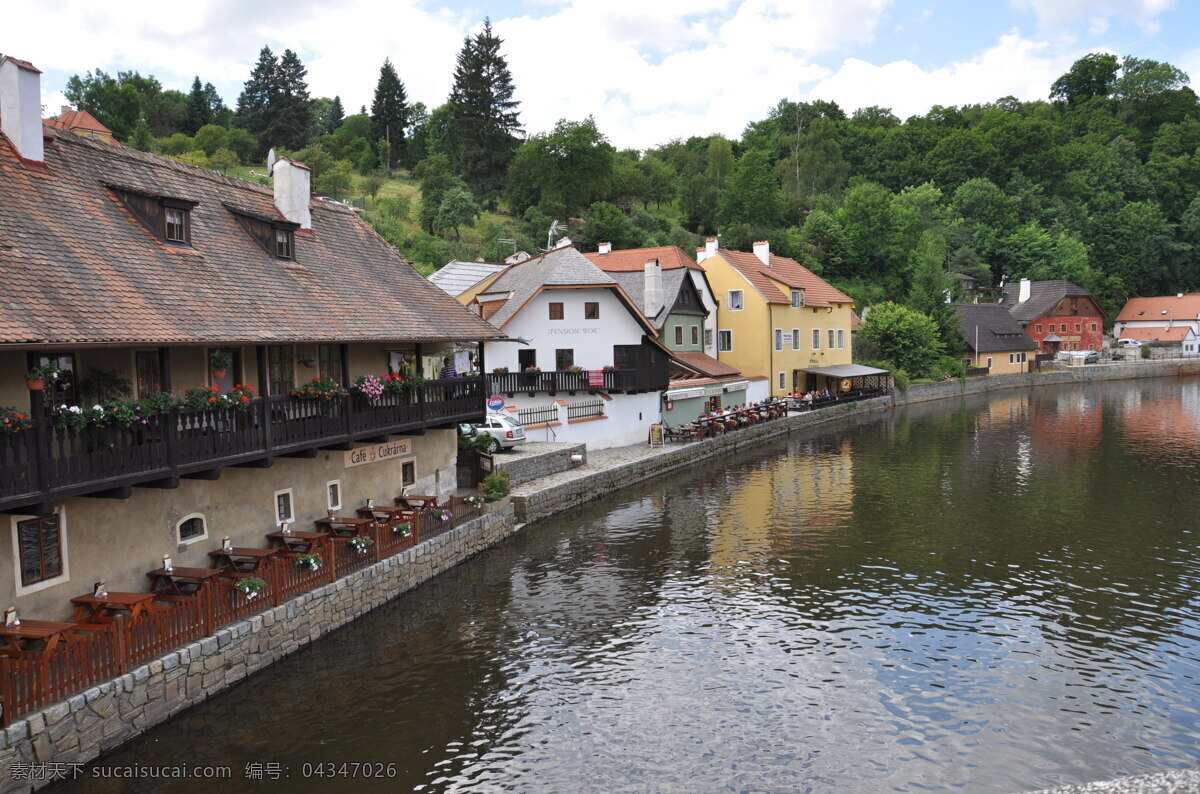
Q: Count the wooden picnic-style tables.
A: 8